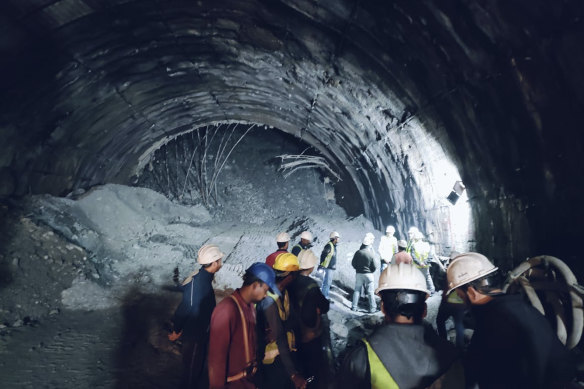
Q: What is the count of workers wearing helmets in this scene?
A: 15